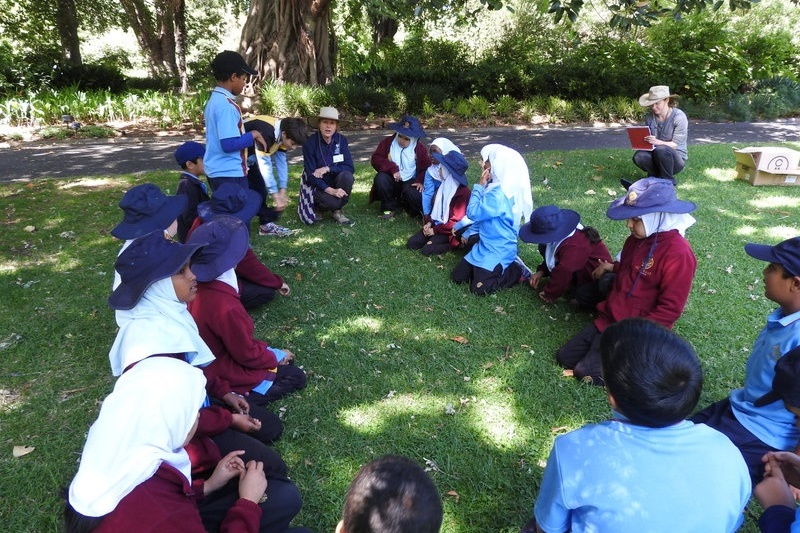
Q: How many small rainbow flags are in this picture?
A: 0